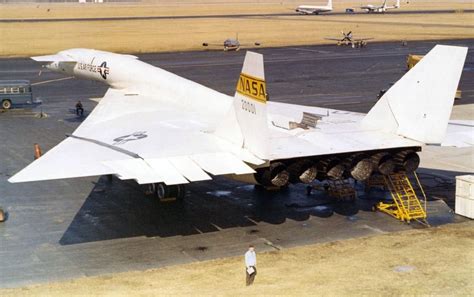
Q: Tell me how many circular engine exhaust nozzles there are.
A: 6